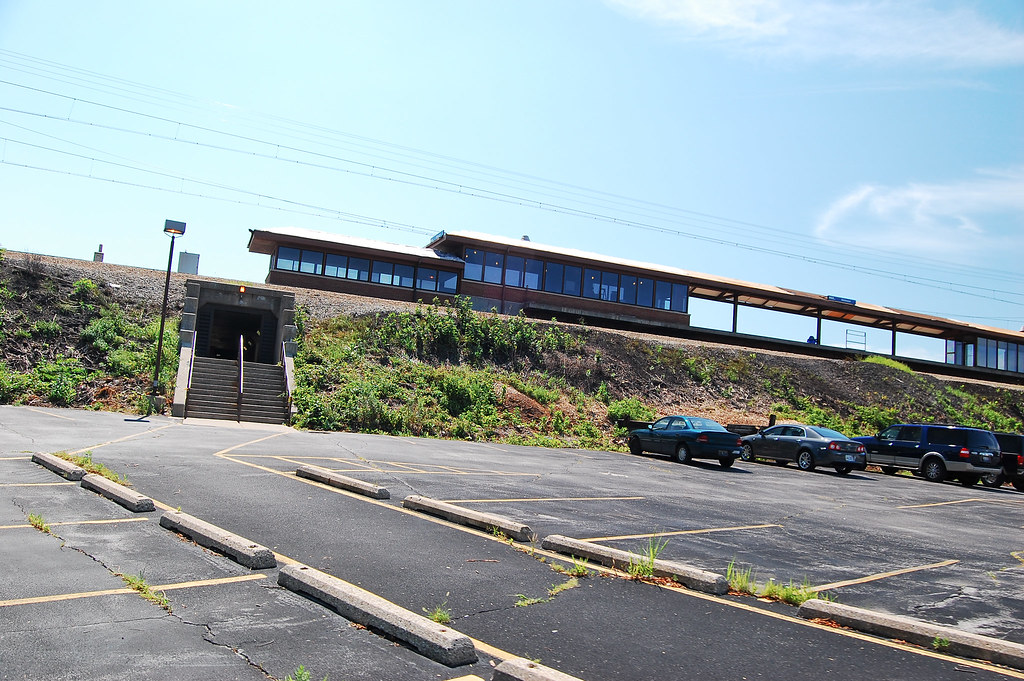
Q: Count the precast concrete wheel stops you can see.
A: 9